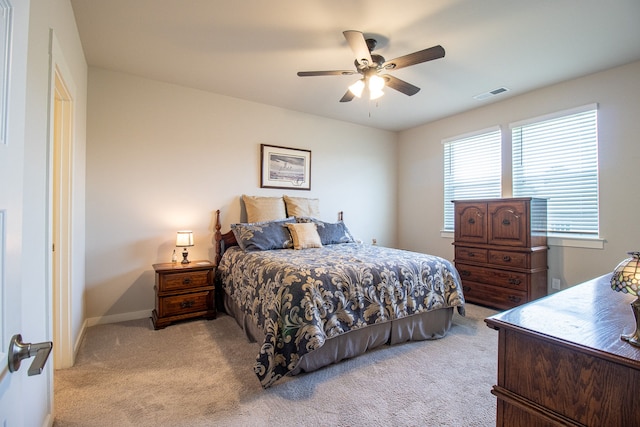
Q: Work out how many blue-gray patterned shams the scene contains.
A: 2